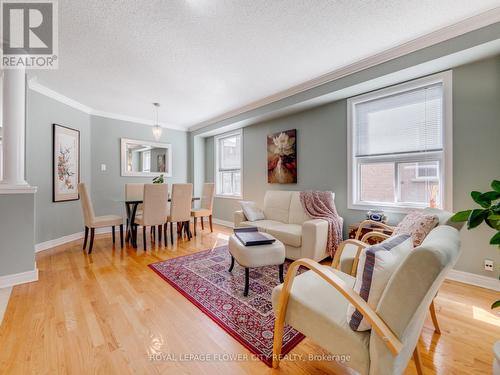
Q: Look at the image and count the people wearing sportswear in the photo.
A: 0